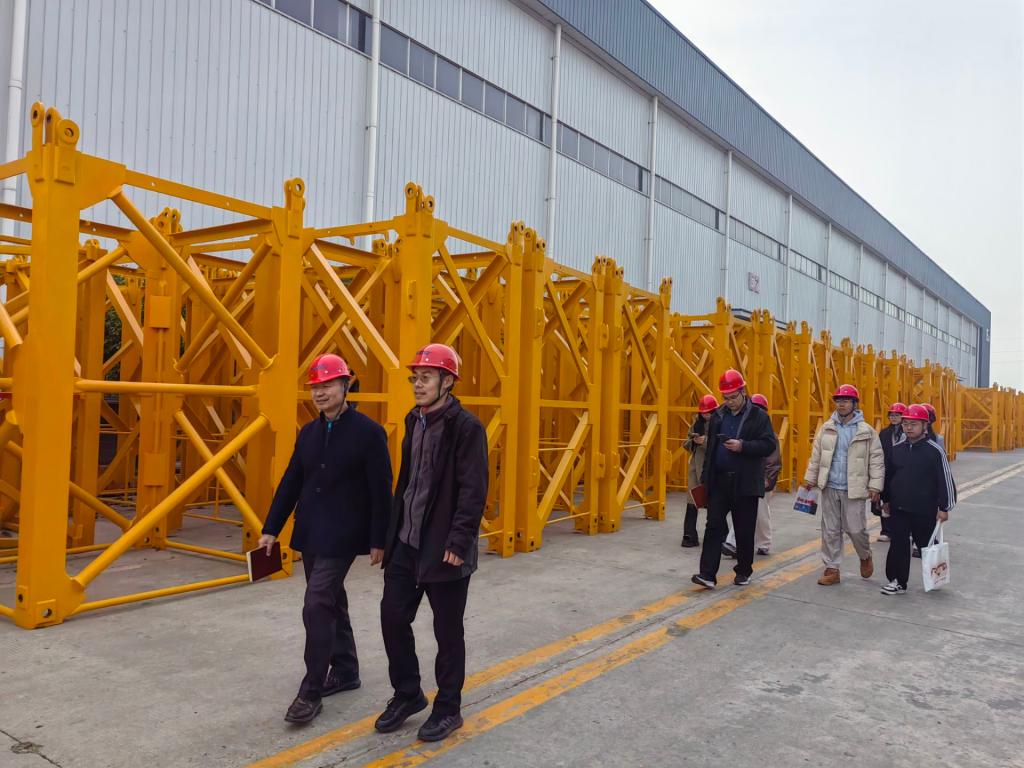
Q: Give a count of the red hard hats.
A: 9